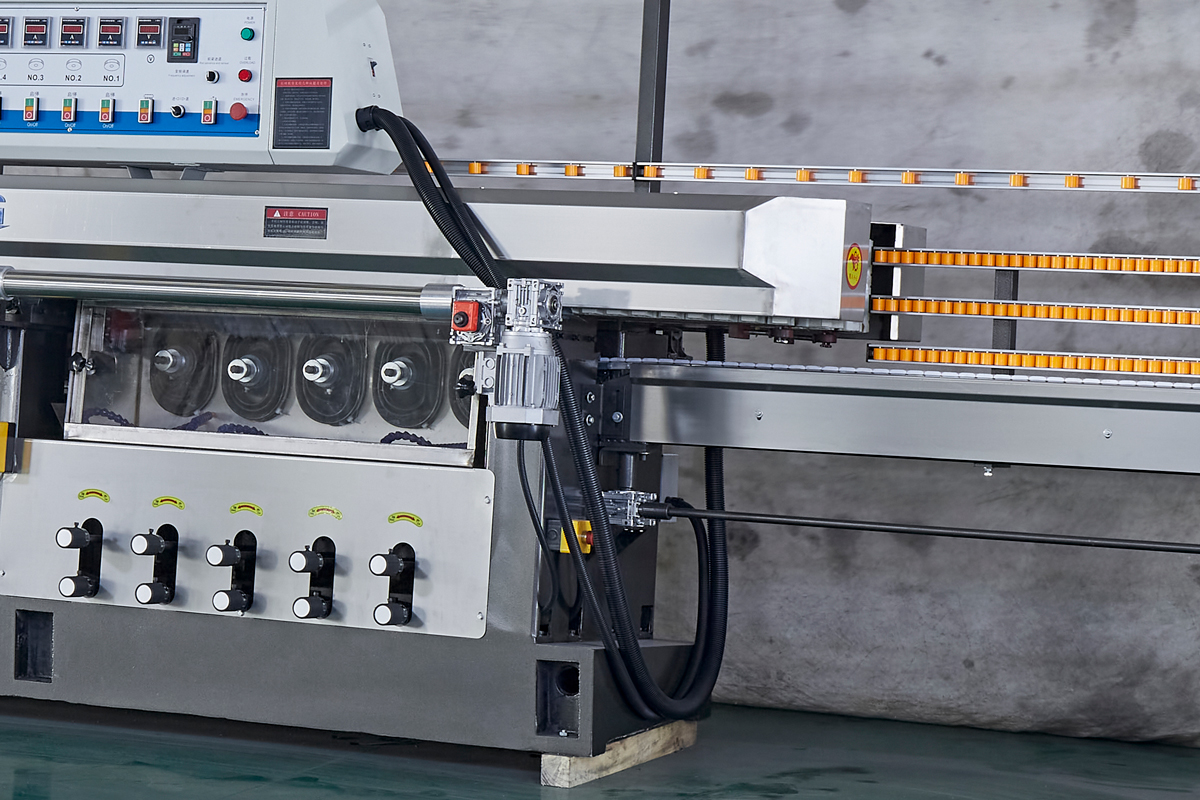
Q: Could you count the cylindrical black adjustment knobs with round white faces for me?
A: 10